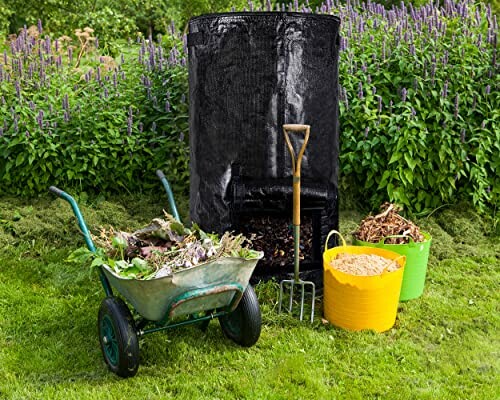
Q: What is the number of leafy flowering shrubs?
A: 2